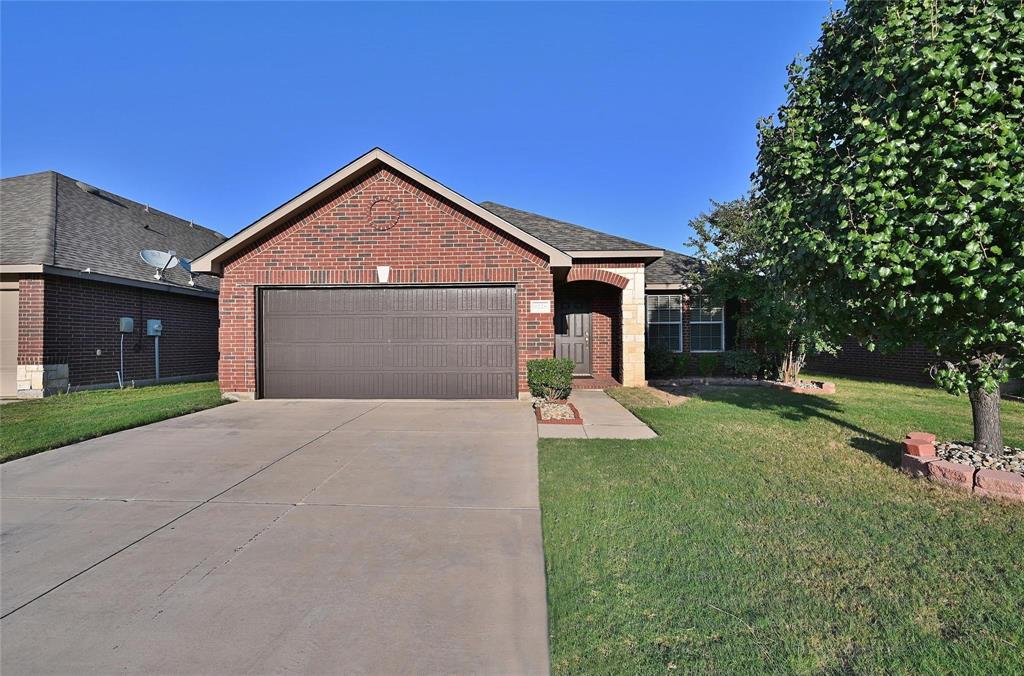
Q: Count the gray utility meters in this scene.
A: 2